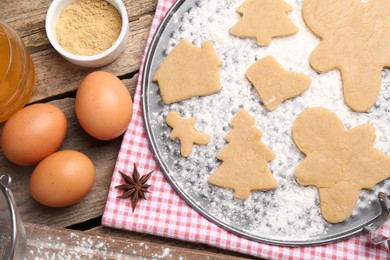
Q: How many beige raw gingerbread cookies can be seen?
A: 7